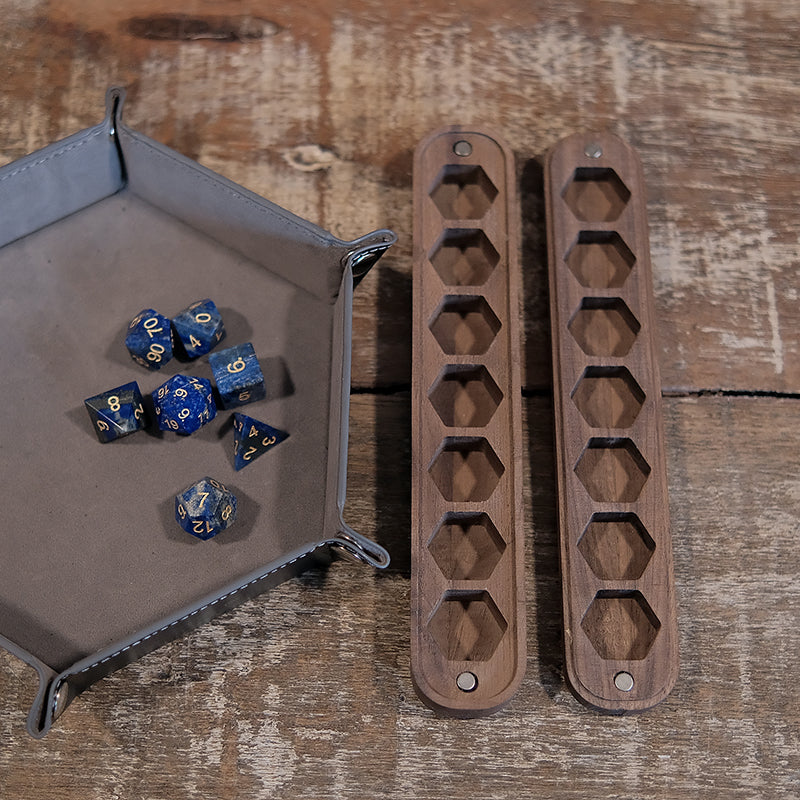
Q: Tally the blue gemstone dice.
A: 7